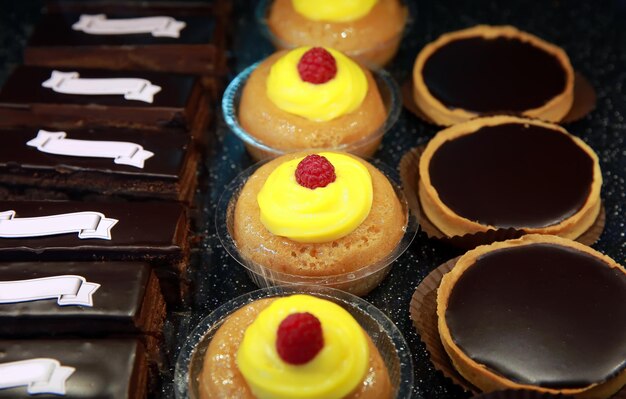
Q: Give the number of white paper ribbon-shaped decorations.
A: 6